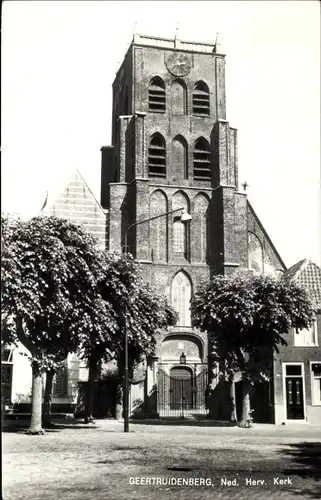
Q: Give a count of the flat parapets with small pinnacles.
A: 1